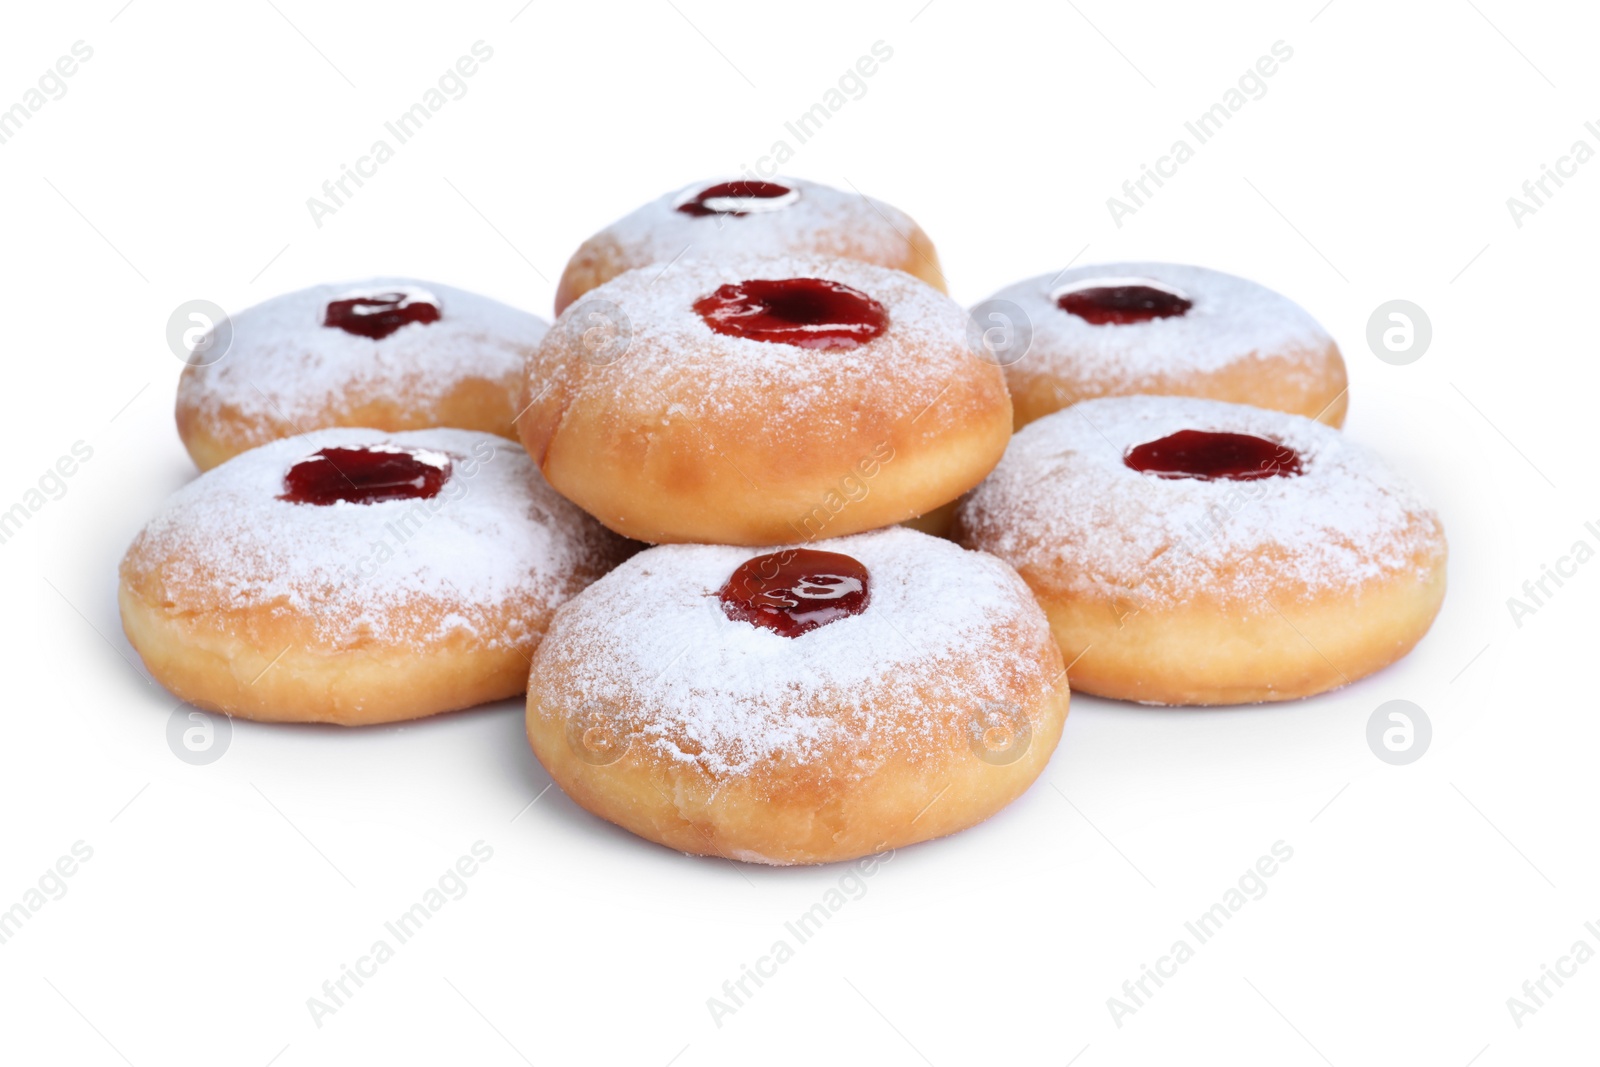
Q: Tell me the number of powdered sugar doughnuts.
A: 7